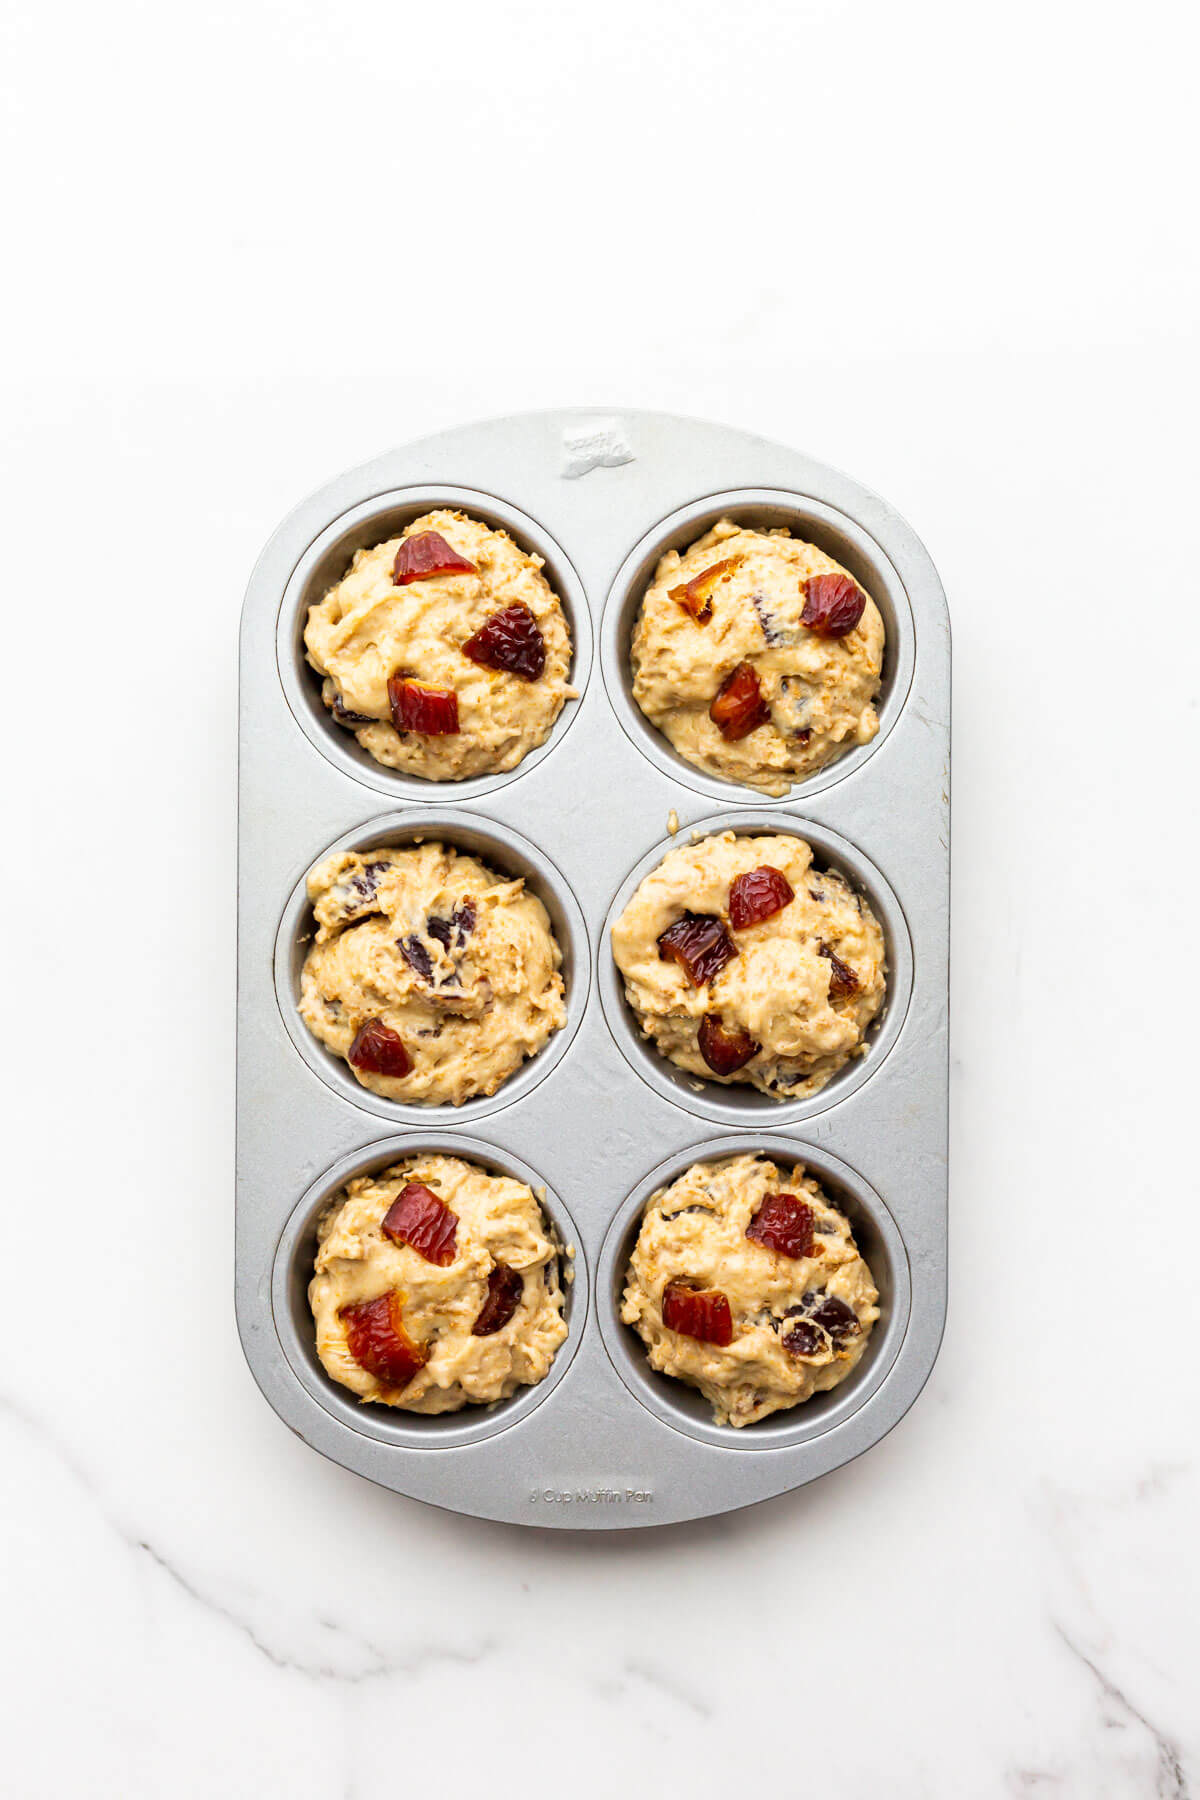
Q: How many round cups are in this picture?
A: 6